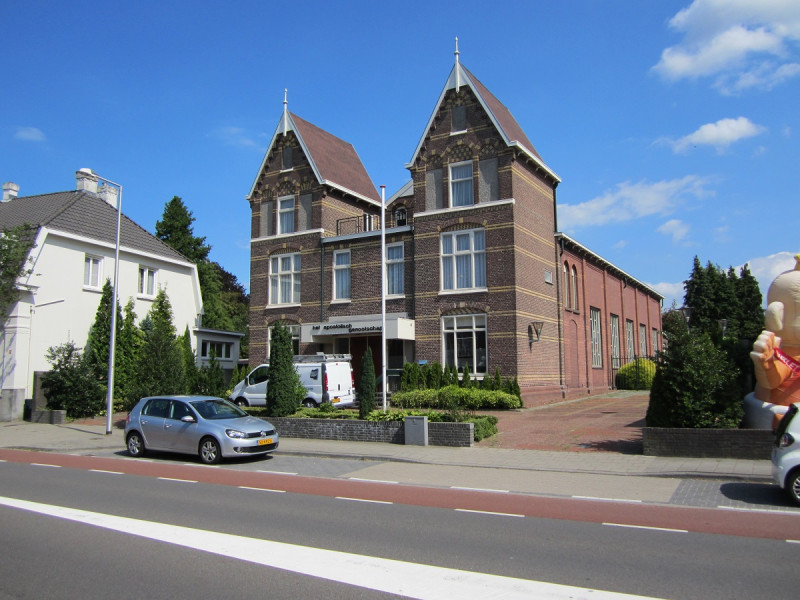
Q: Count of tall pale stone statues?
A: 0